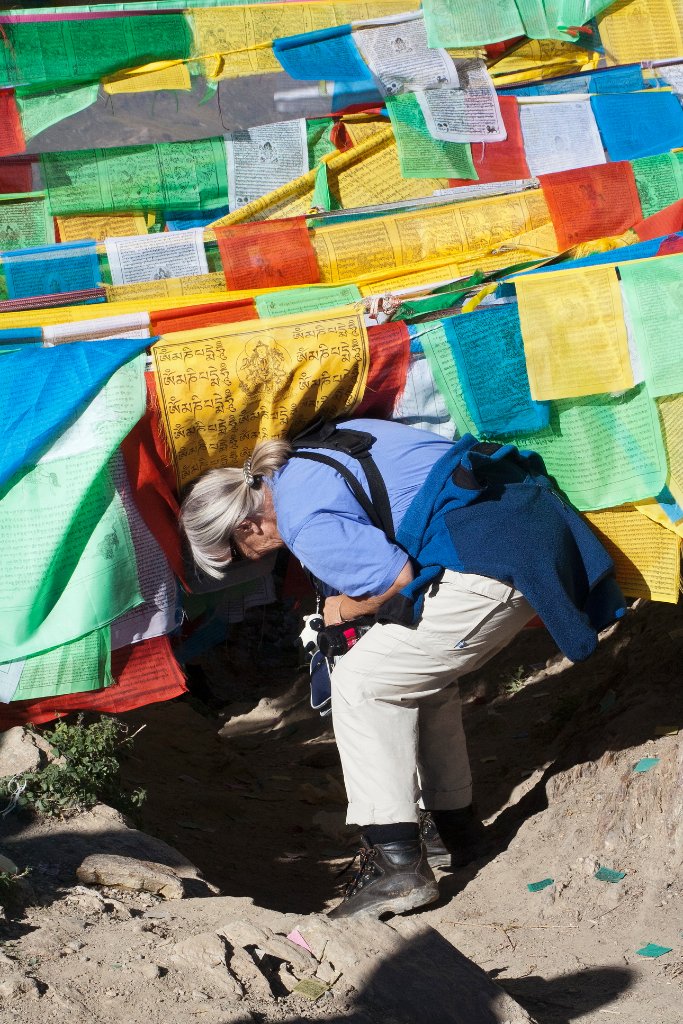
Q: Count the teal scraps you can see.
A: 4